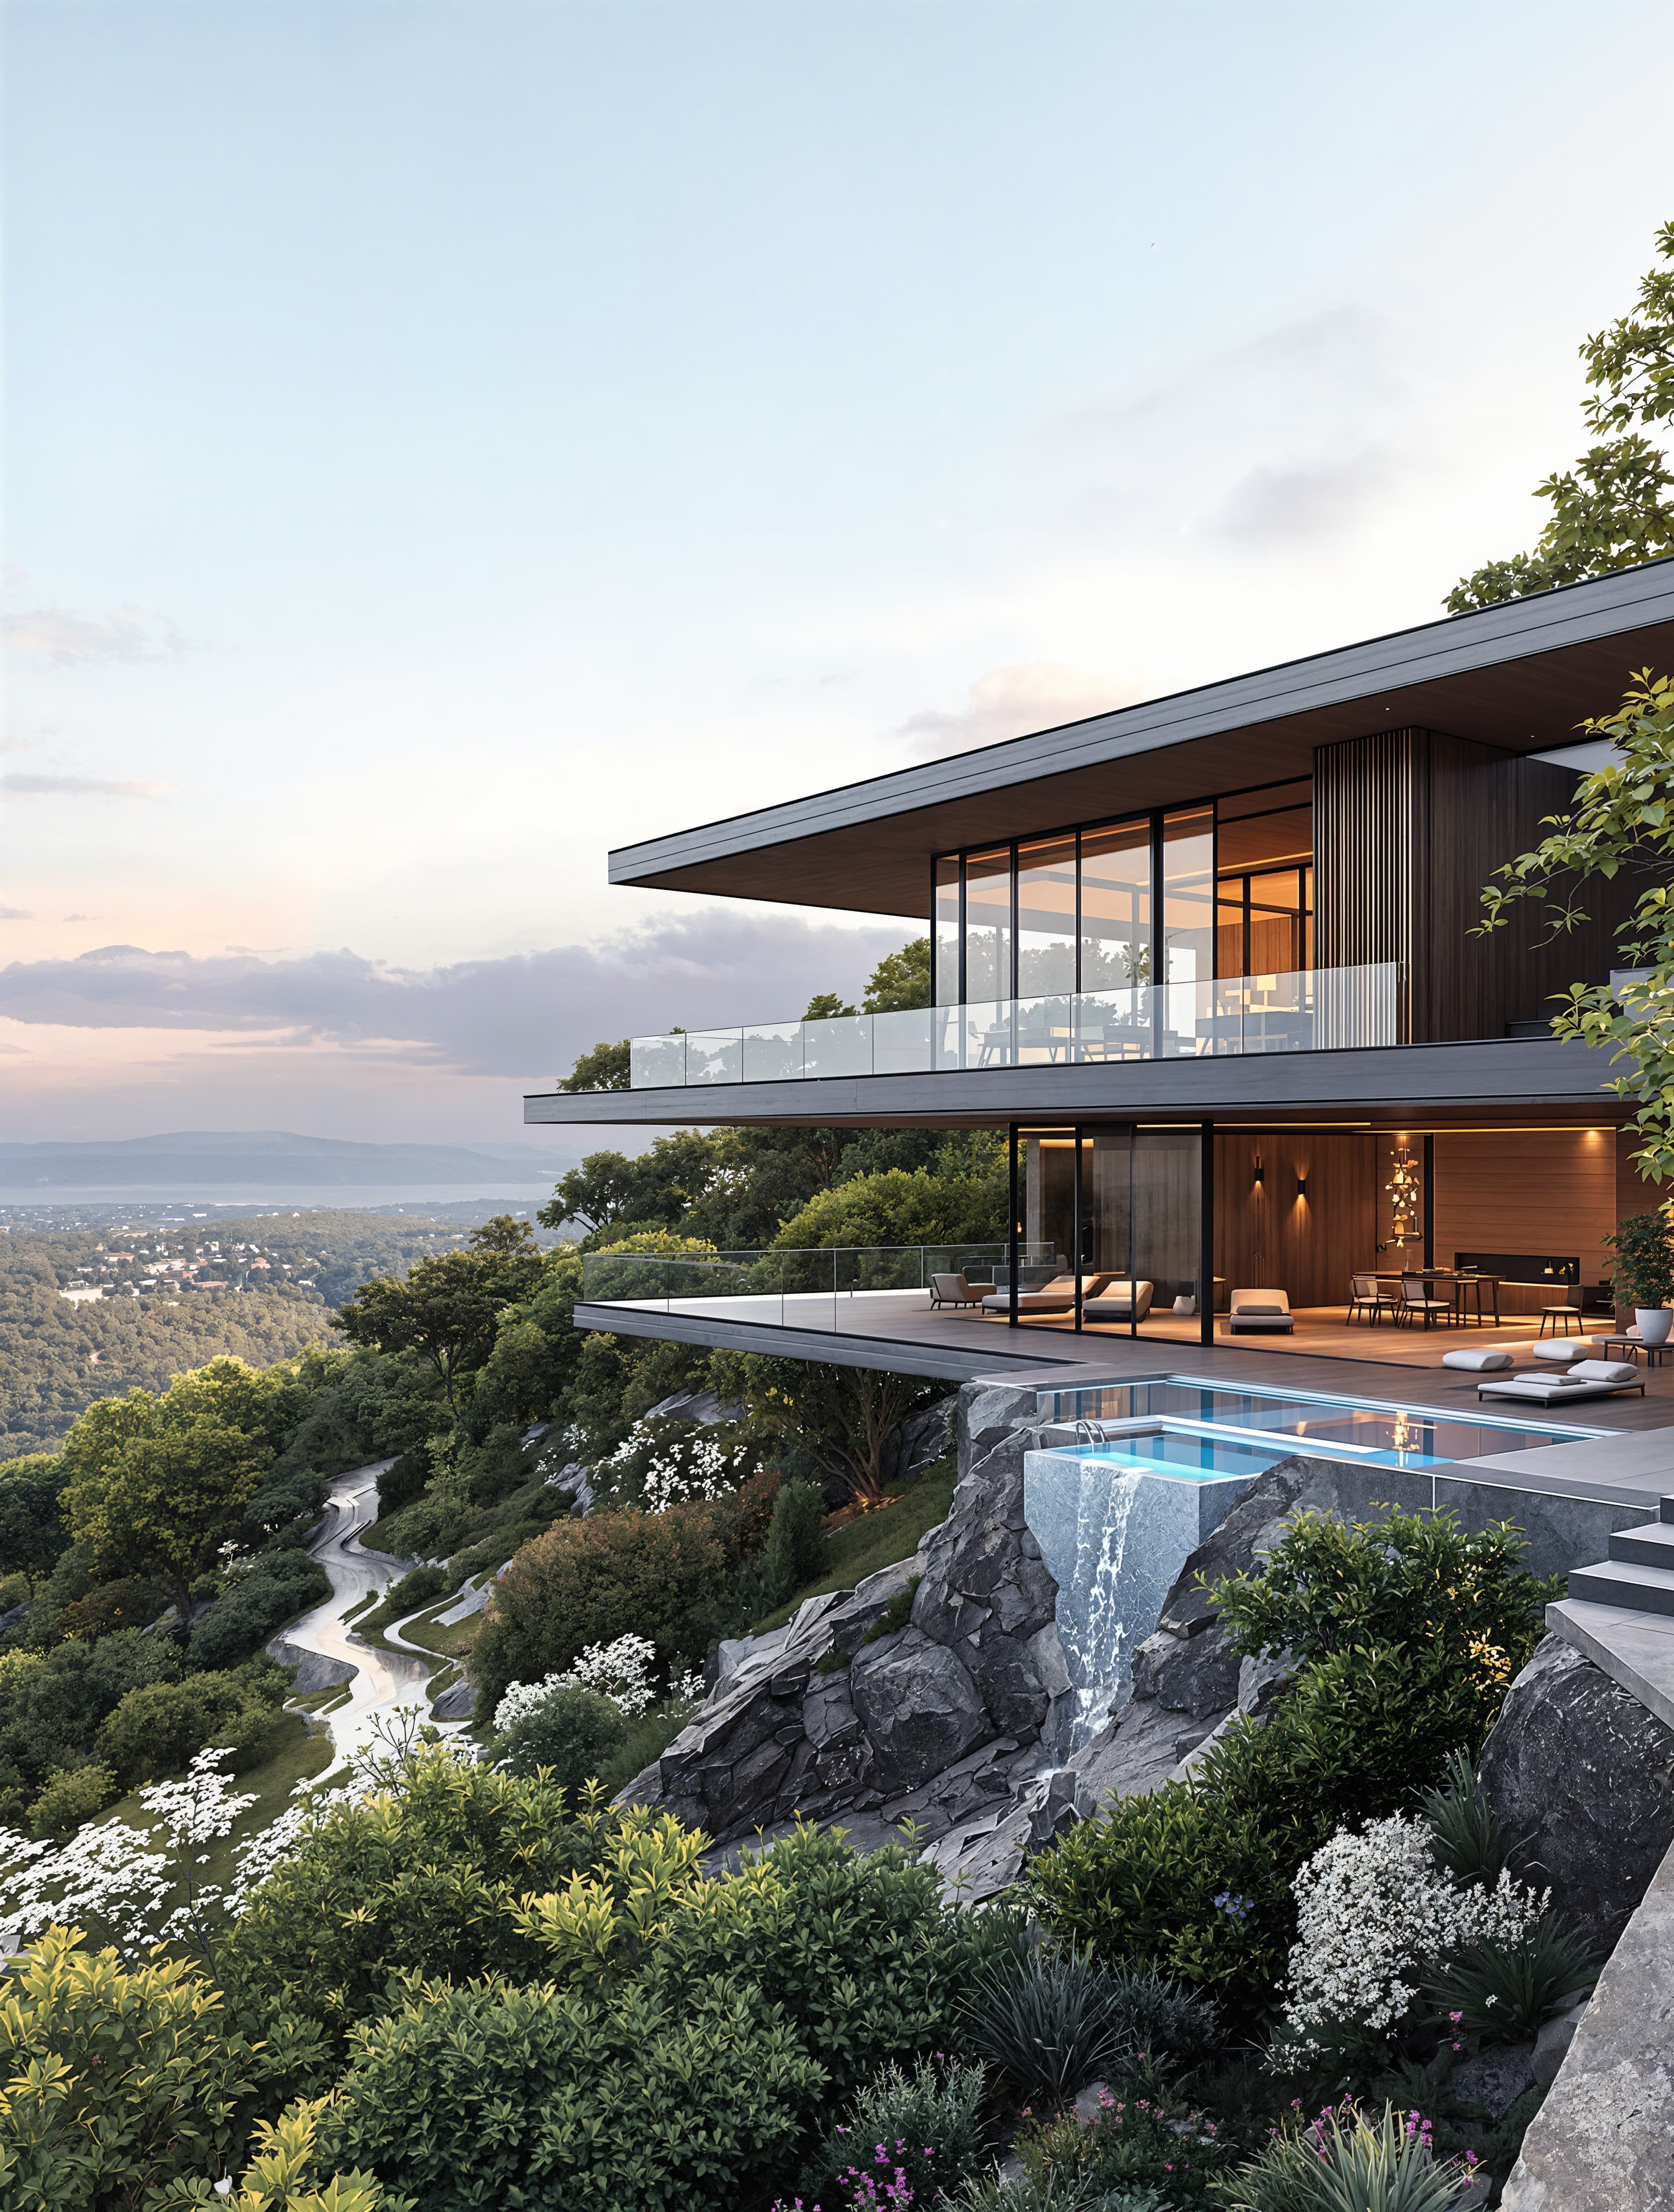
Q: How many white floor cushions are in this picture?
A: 2